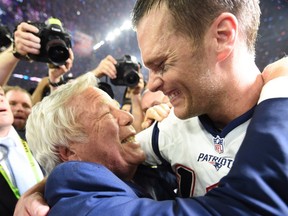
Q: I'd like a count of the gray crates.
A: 0